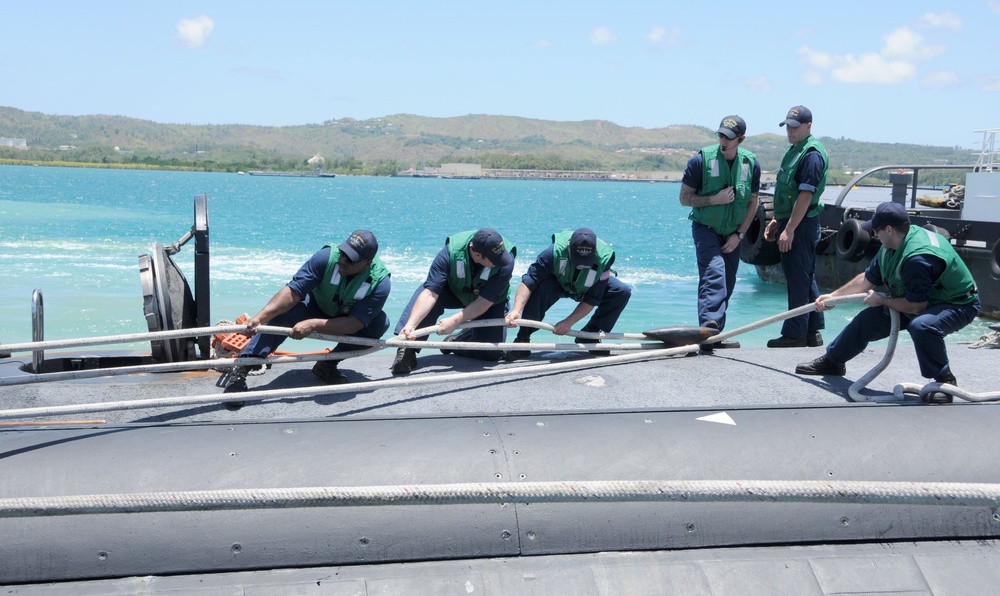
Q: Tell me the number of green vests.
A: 6